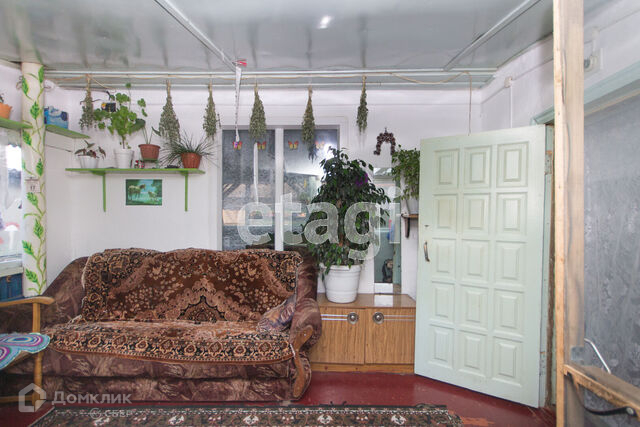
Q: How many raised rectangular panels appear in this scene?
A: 15